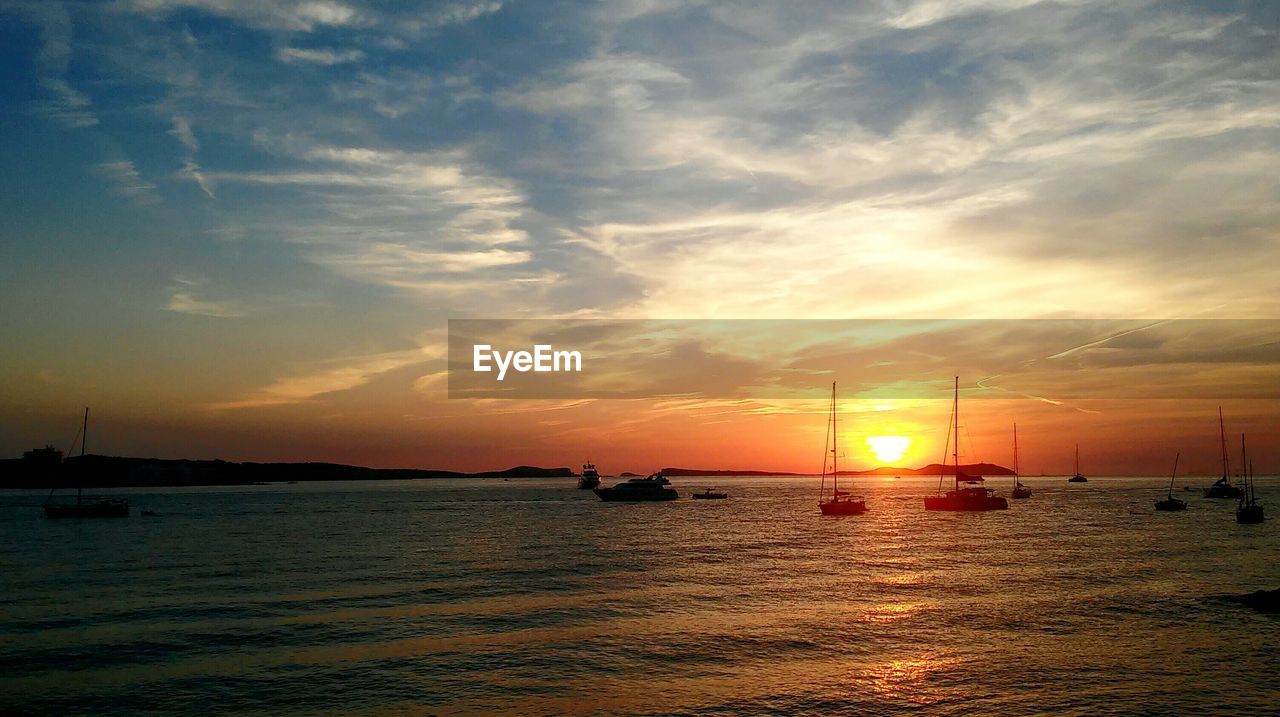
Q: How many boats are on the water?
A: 11